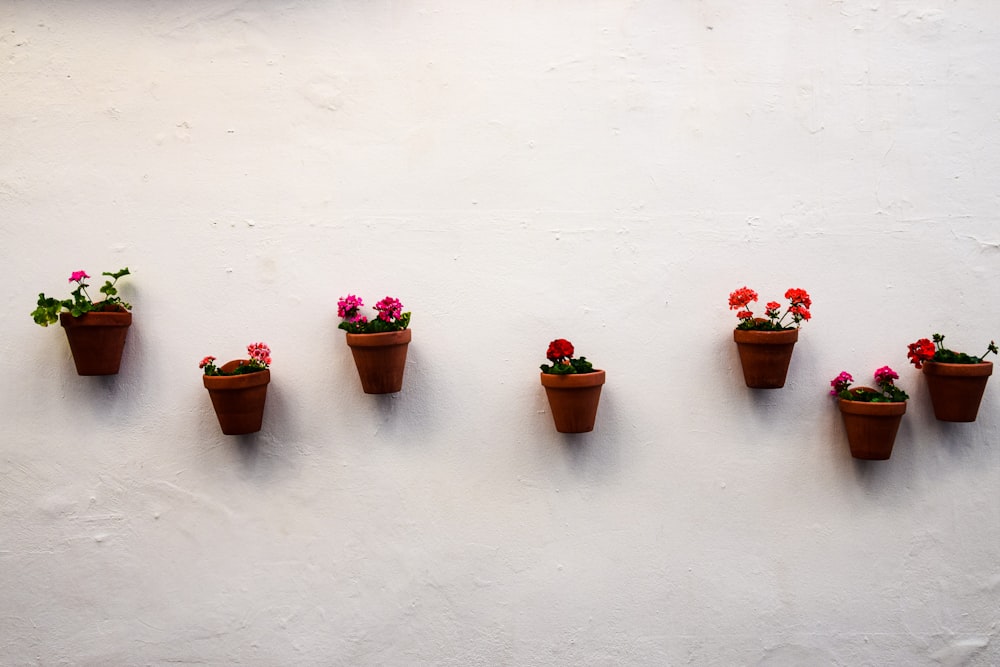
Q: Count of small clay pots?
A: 7